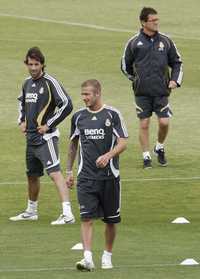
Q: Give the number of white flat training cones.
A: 3